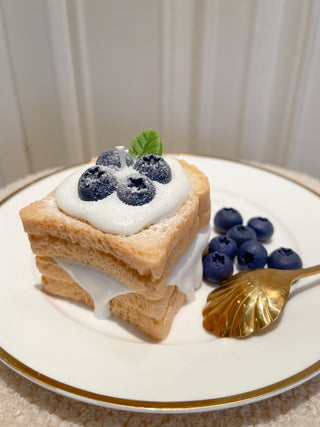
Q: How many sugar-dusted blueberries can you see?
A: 4